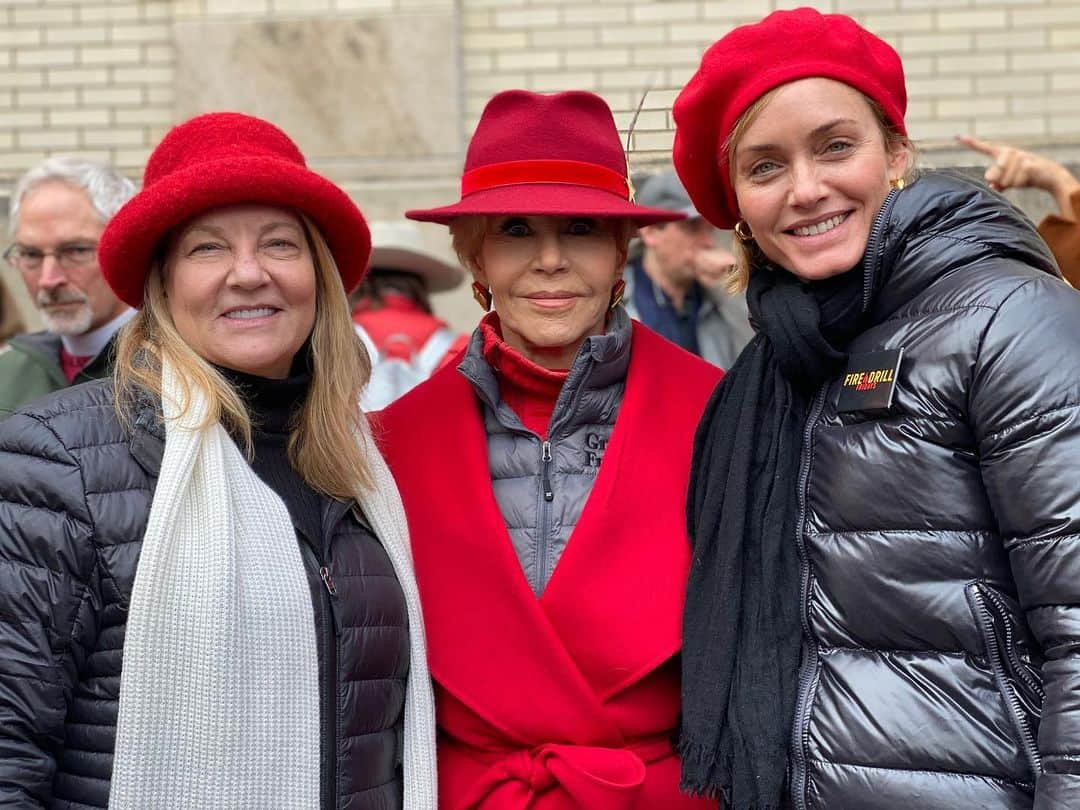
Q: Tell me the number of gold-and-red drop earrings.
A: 2